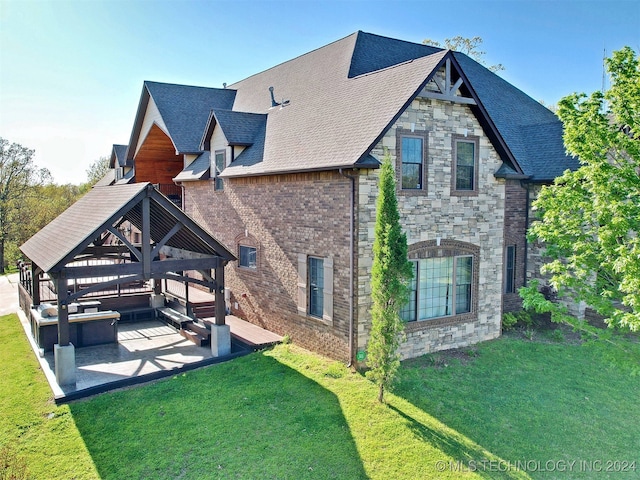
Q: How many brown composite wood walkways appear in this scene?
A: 1